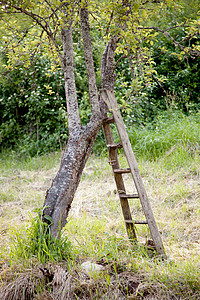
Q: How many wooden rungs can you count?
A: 5